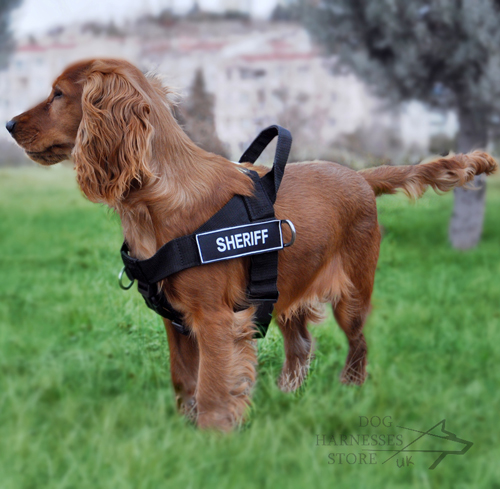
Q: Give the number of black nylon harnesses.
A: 1